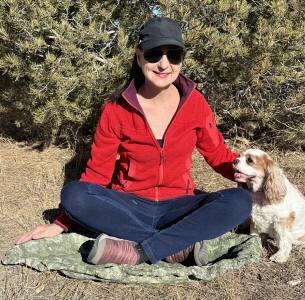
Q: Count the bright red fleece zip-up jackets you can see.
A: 1